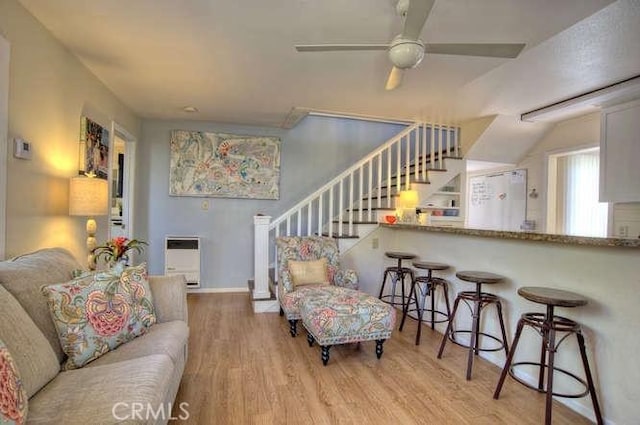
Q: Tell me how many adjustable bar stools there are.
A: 4